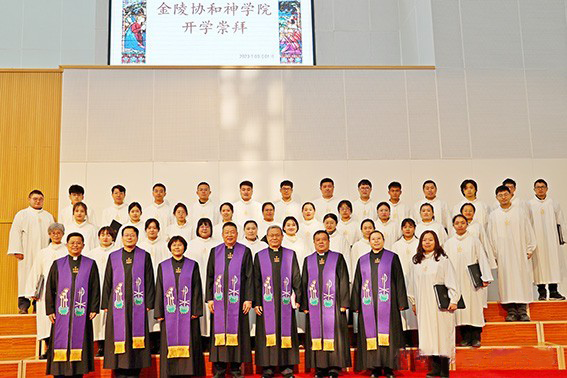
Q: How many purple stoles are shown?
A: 7